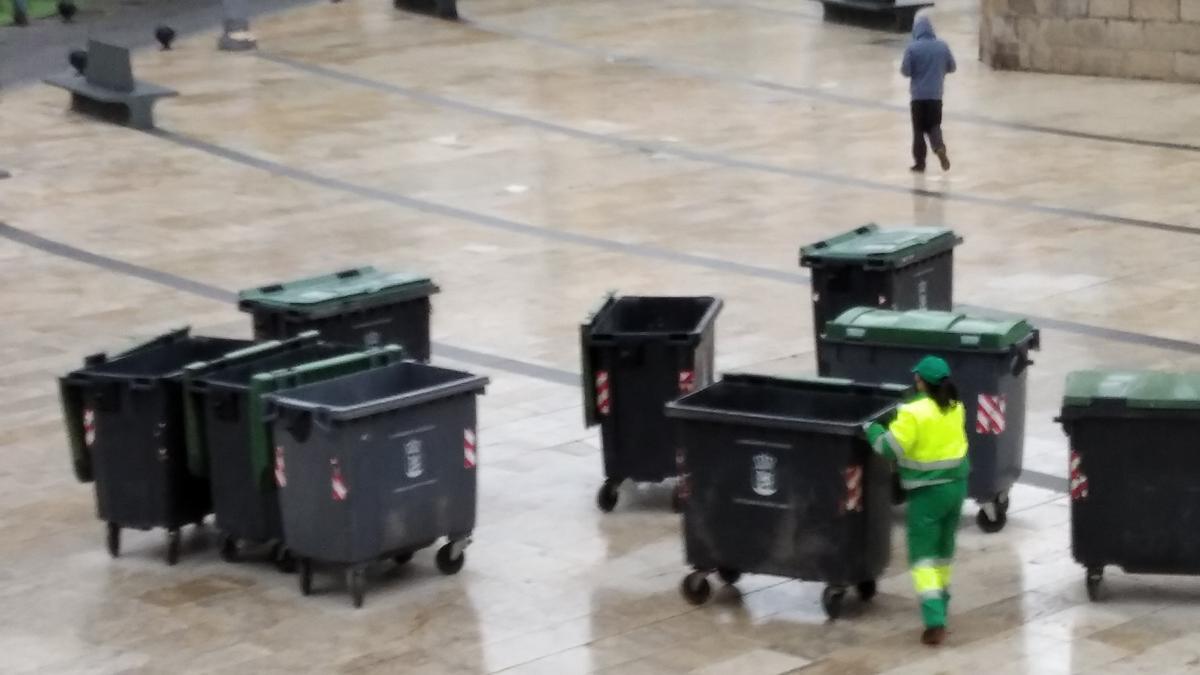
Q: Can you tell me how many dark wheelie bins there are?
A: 9